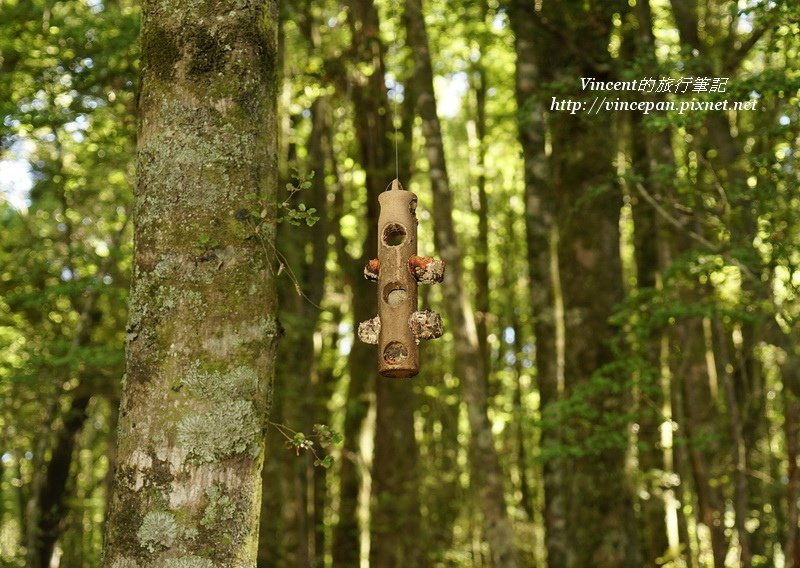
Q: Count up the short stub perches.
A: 4